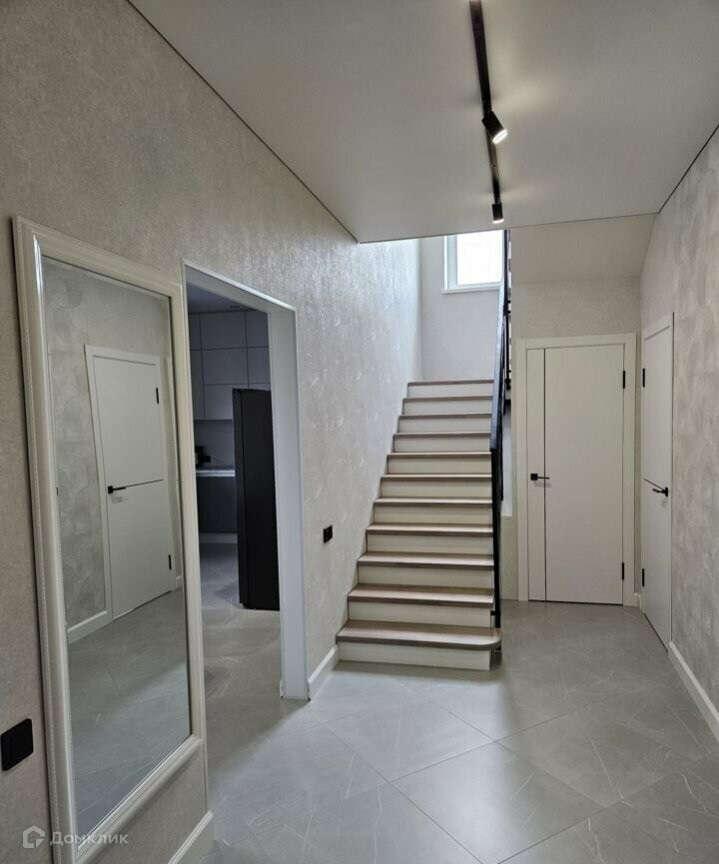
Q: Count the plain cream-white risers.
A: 11